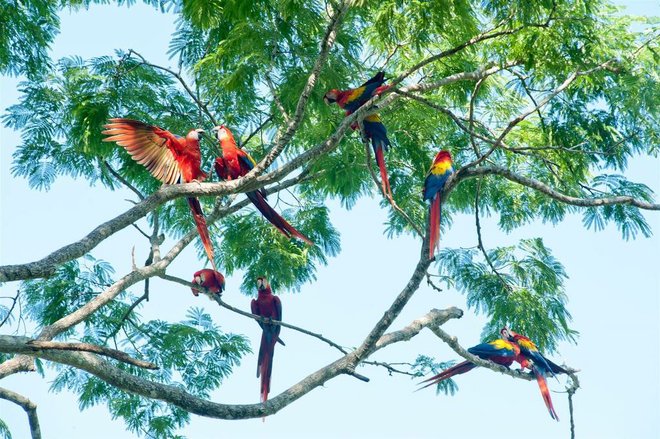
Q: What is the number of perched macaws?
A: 9